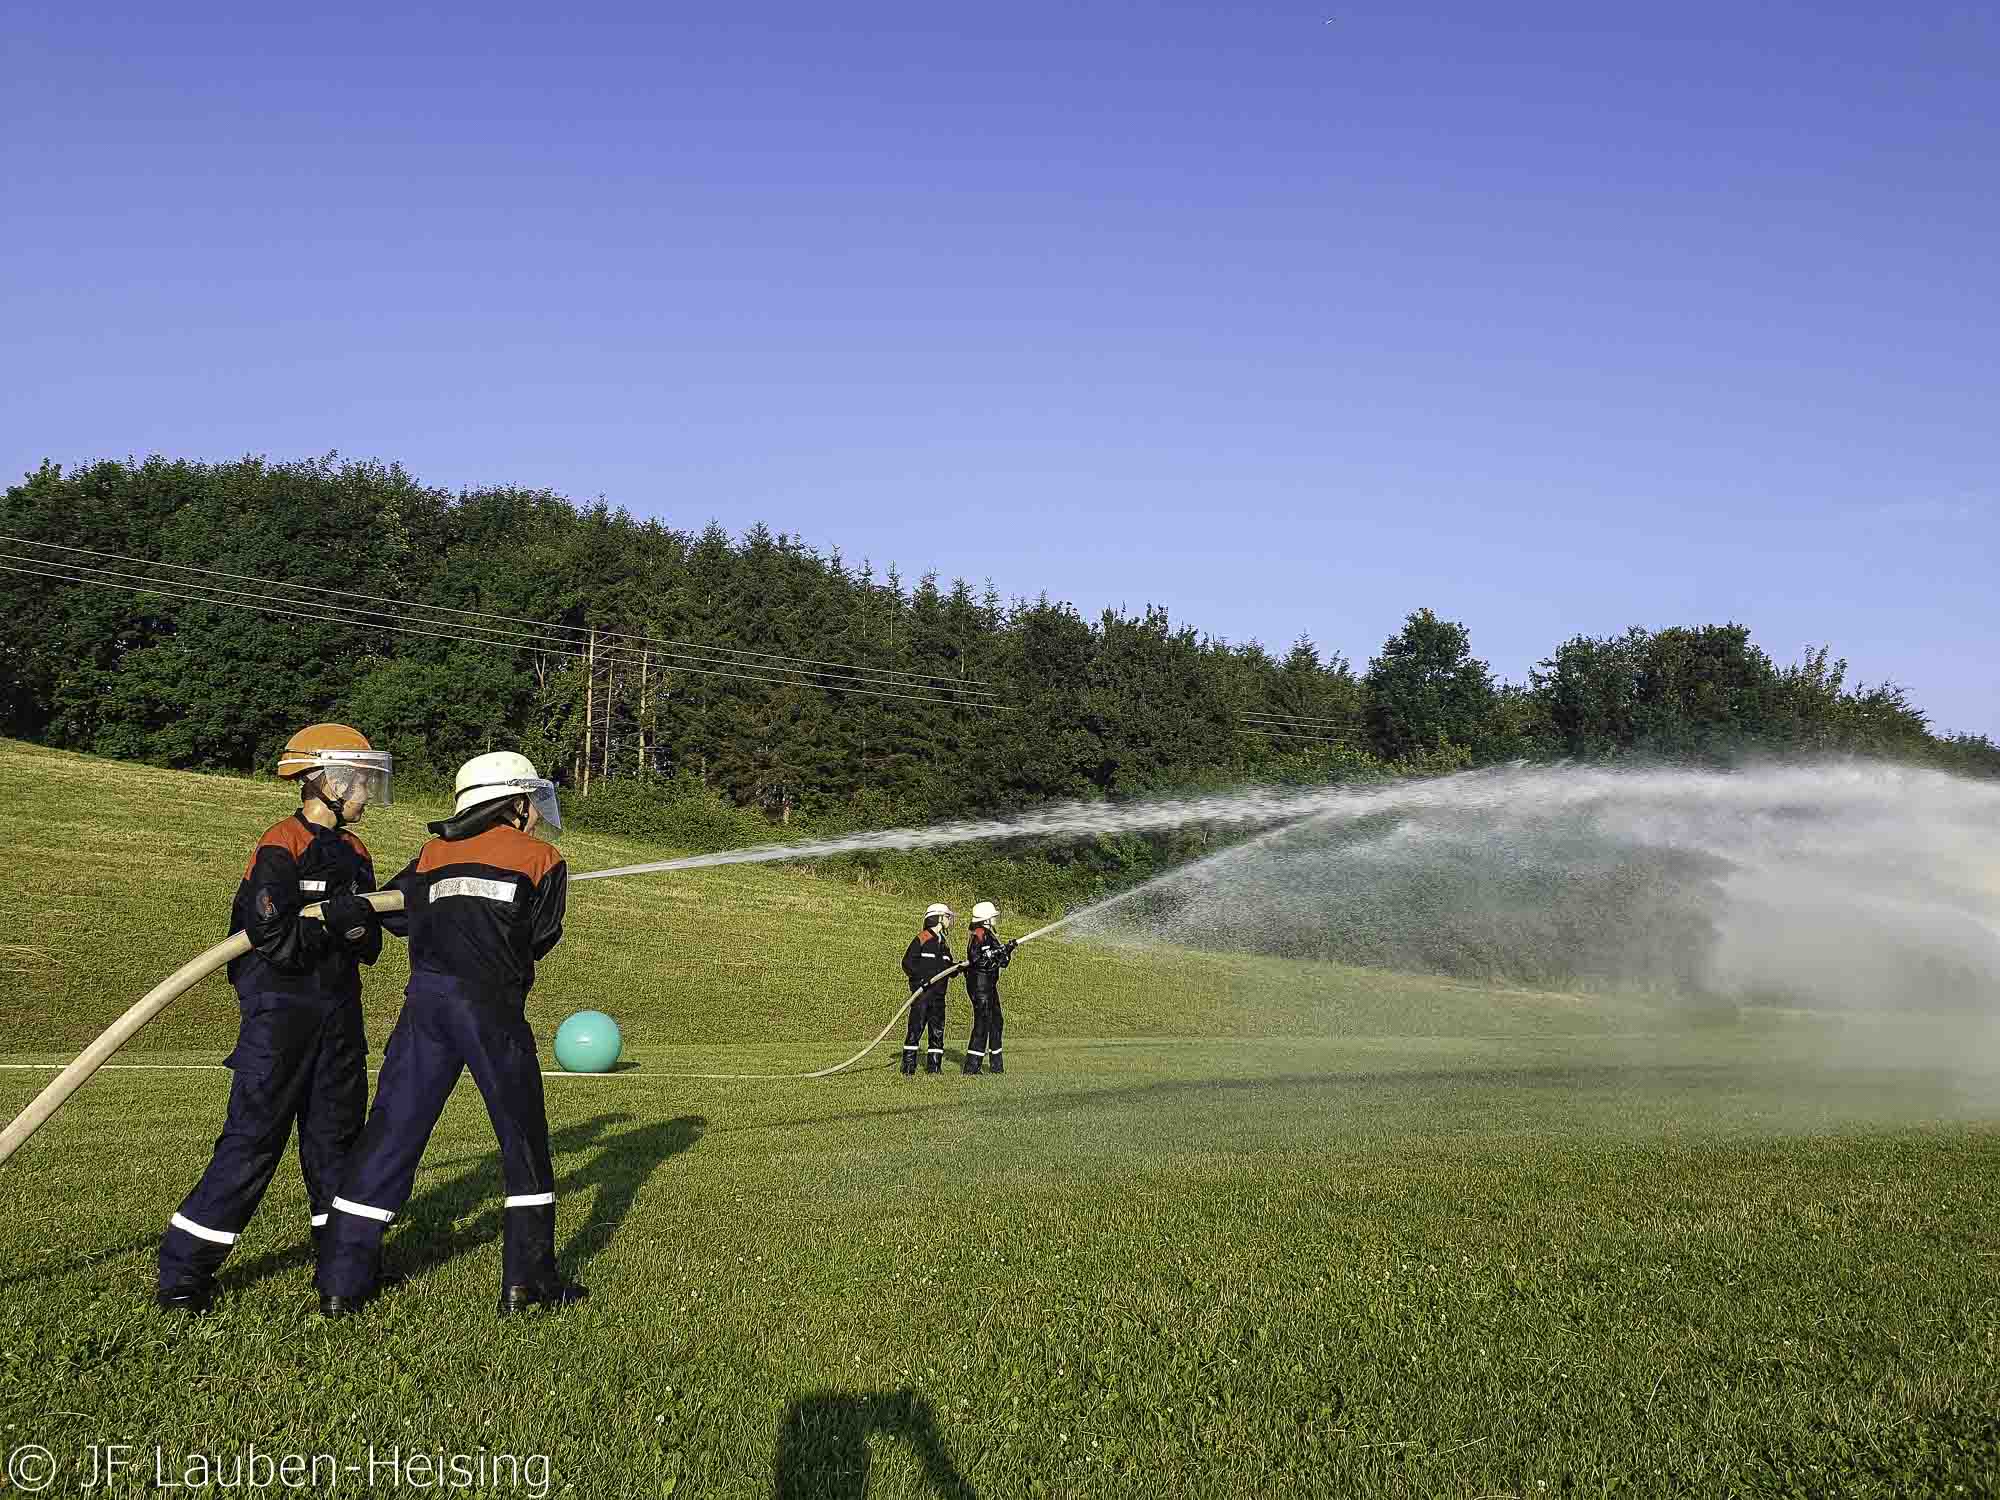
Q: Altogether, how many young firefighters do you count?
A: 4